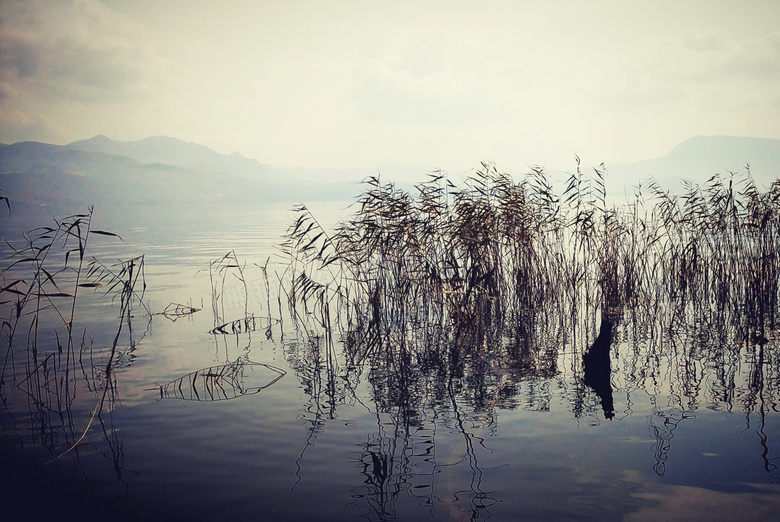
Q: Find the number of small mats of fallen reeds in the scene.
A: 3